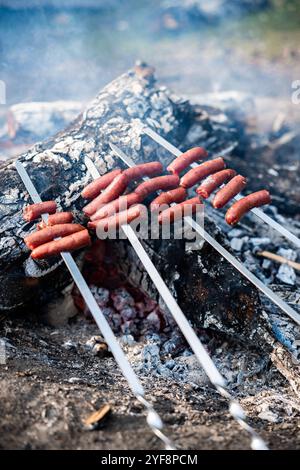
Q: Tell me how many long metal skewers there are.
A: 4